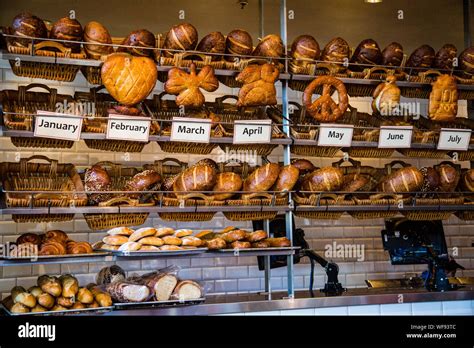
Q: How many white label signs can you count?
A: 7